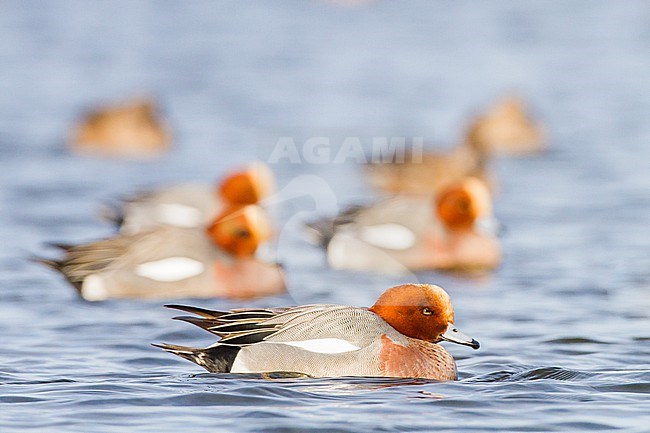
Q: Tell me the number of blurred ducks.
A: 6